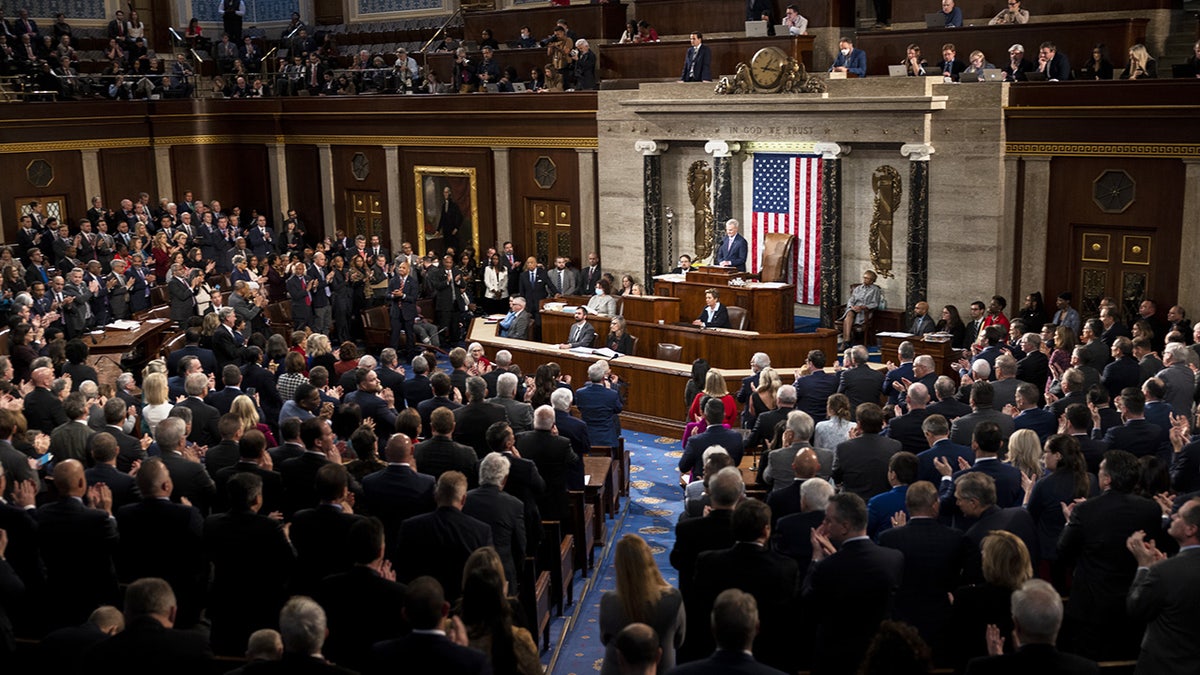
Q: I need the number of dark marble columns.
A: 4